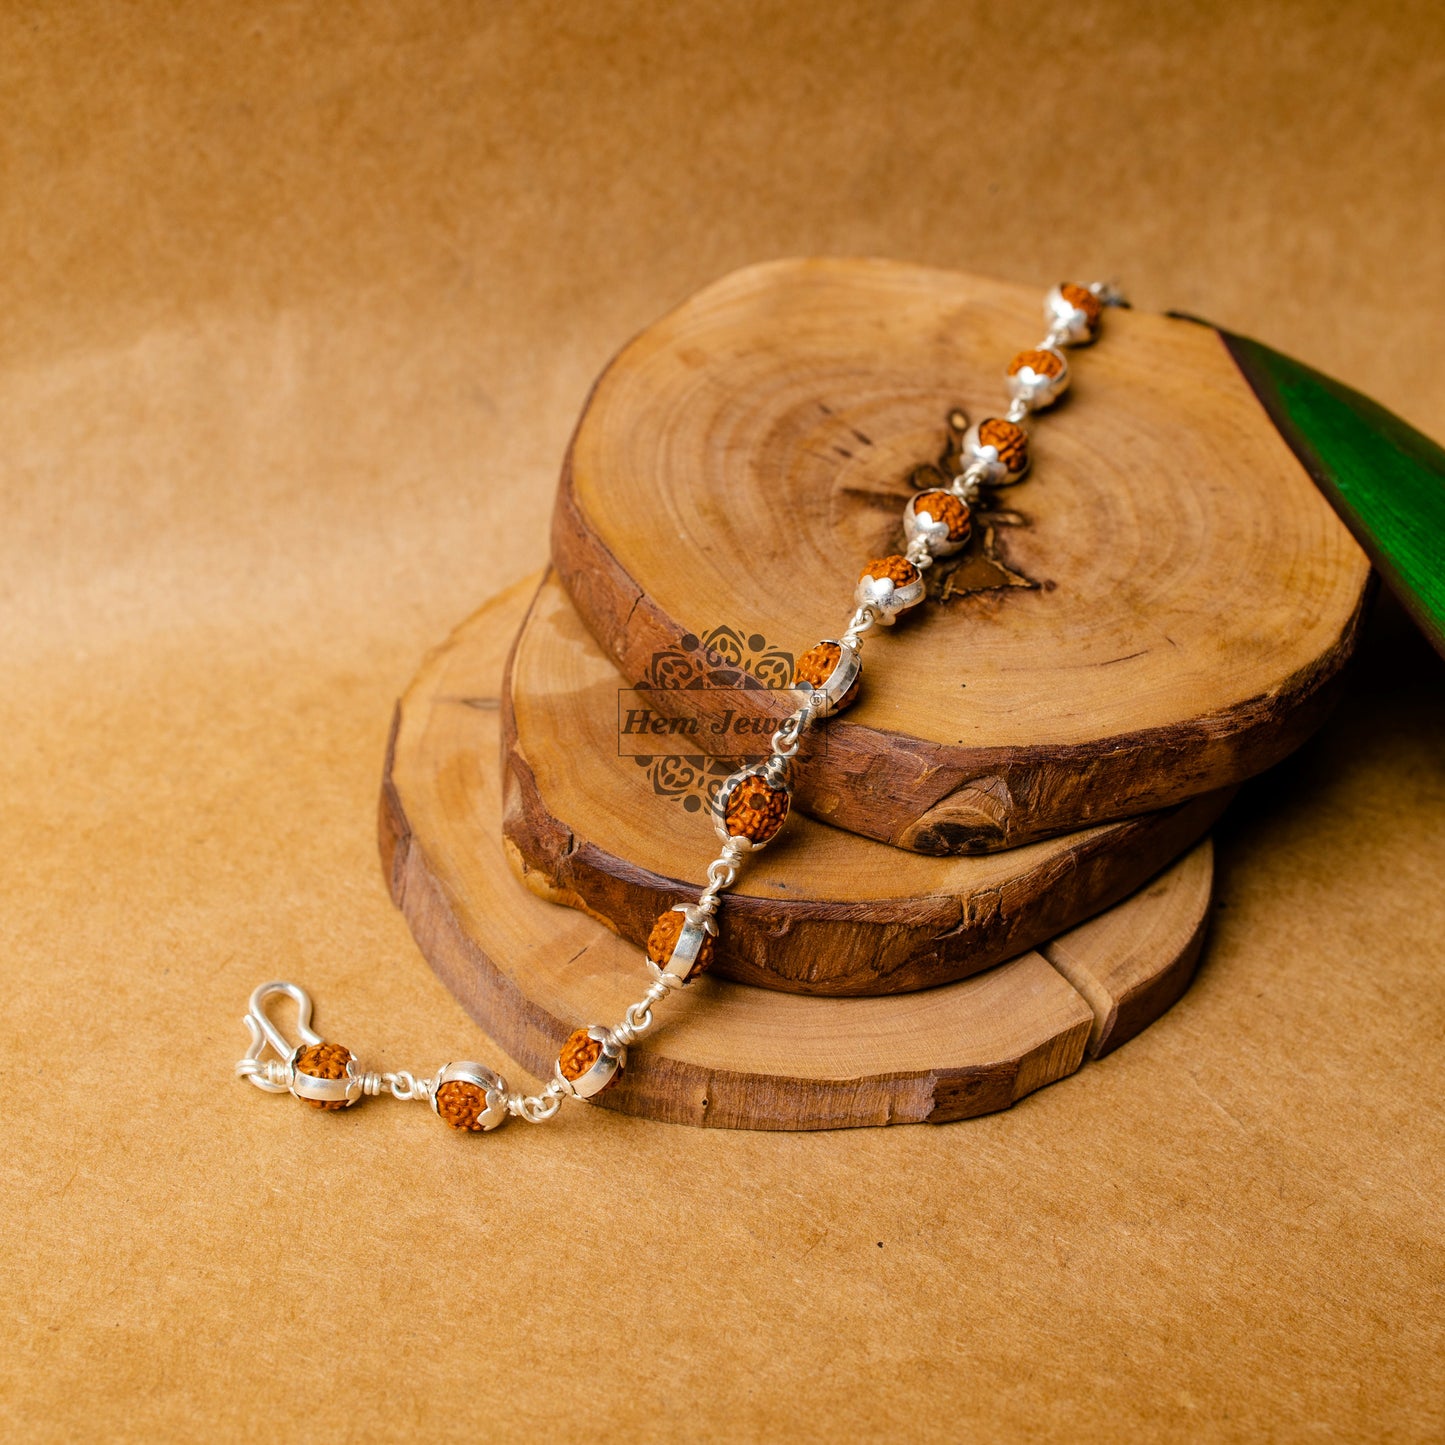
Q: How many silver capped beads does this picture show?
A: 11